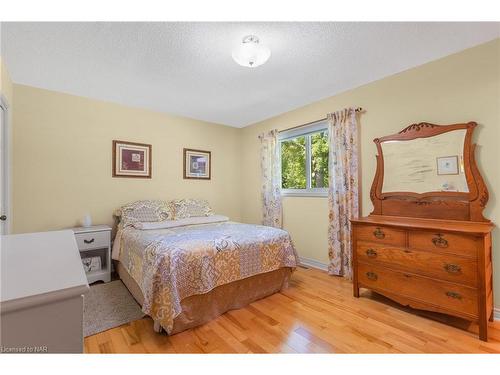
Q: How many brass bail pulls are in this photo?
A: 6